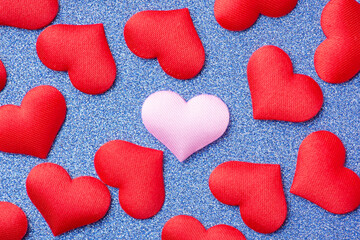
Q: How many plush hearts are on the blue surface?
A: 15